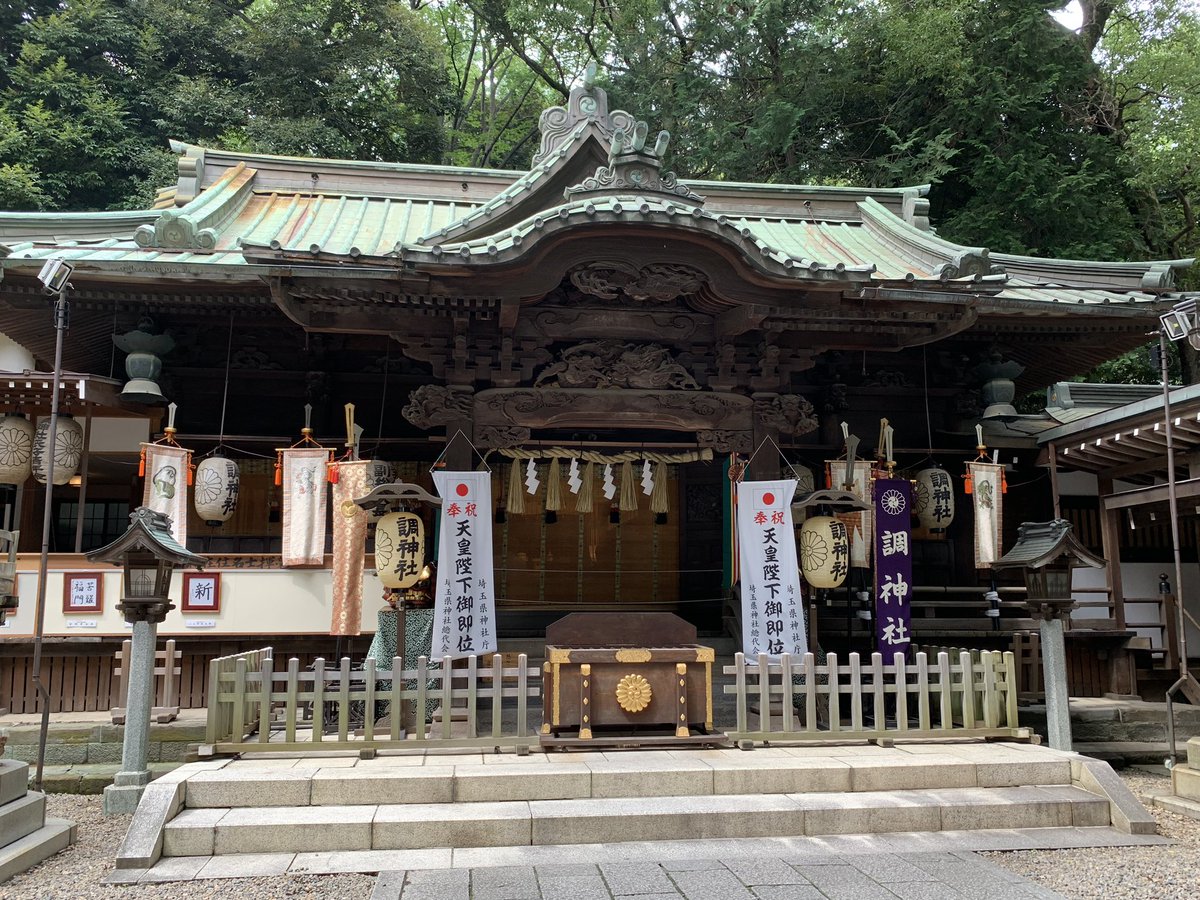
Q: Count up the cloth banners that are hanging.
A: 8